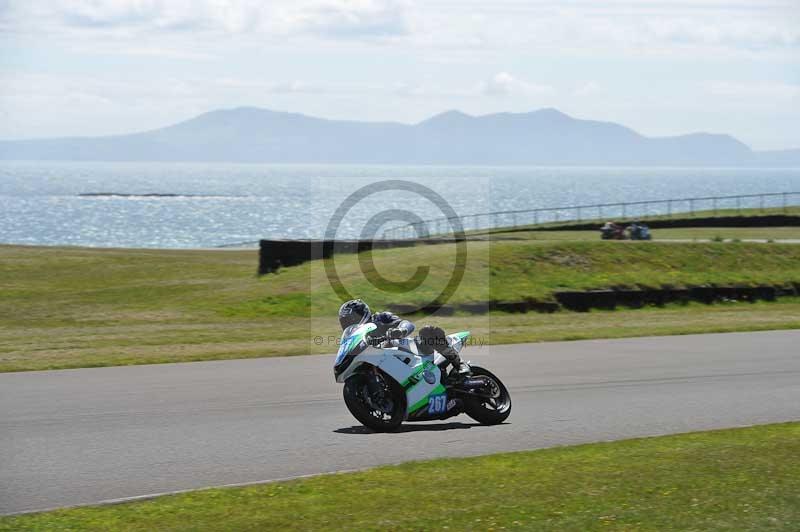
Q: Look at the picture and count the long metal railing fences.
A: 1